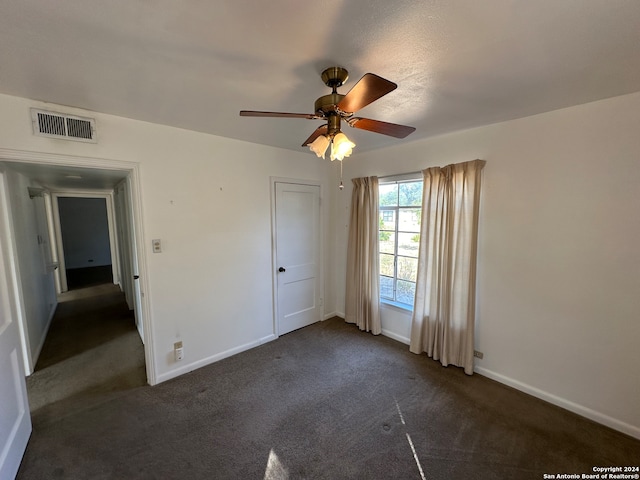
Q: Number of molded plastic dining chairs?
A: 0